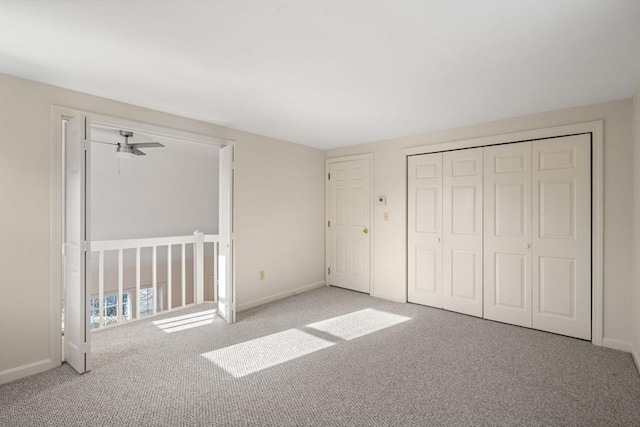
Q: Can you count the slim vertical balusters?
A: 7